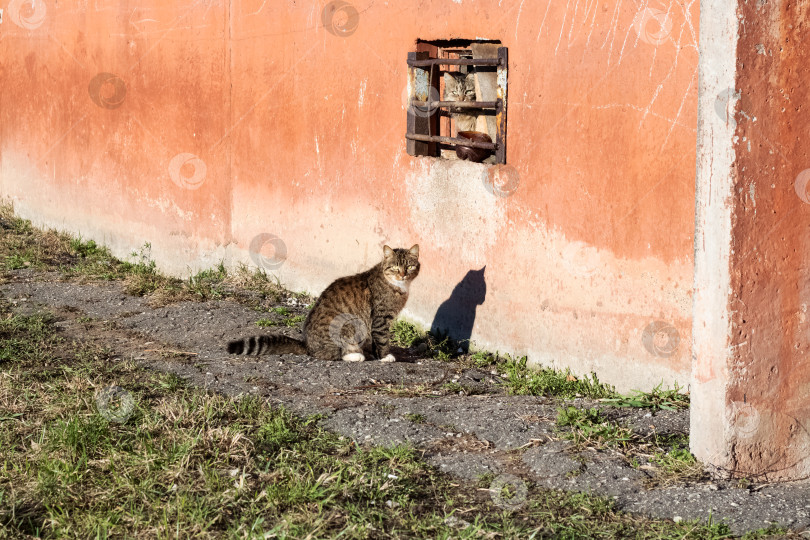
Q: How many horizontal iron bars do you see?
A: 3